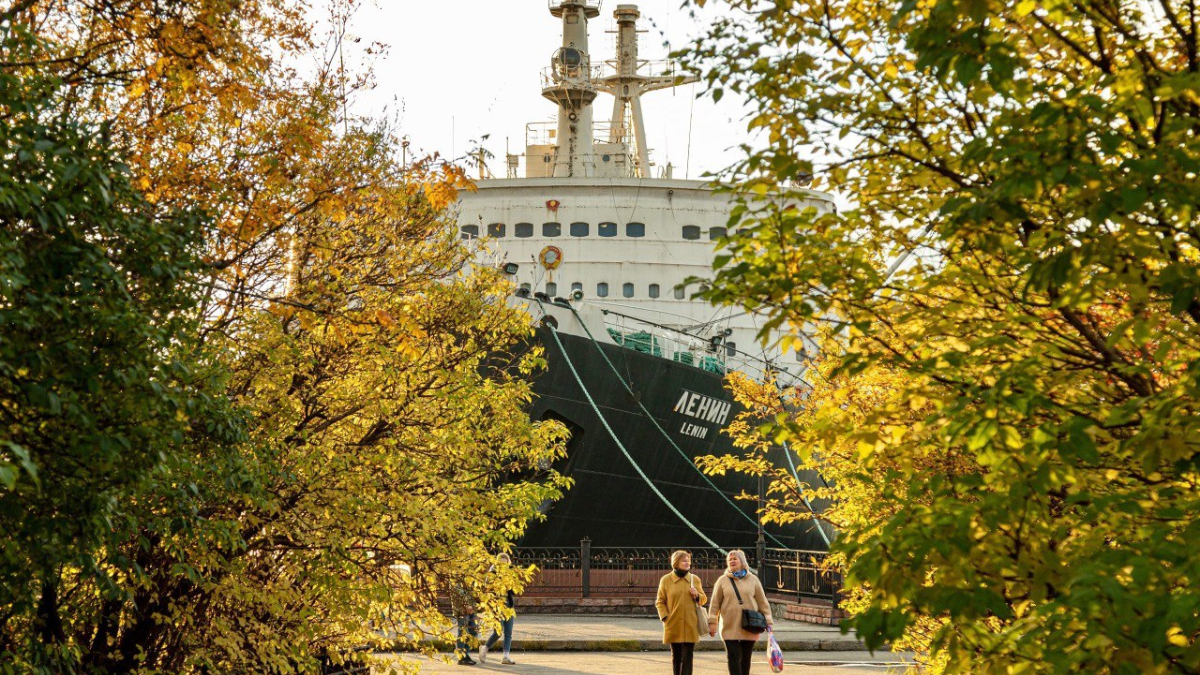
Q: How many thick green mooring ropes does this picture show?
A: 3